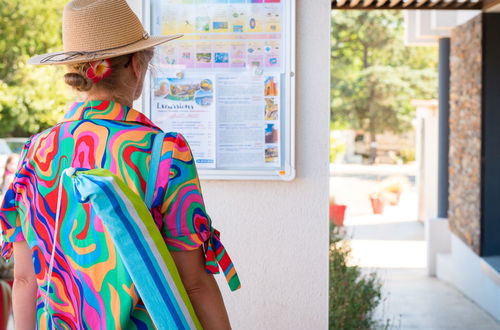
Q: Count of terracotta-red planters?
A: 3